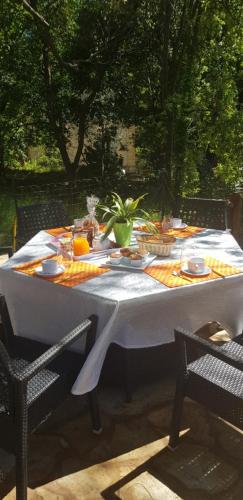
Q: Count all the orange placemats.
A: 4